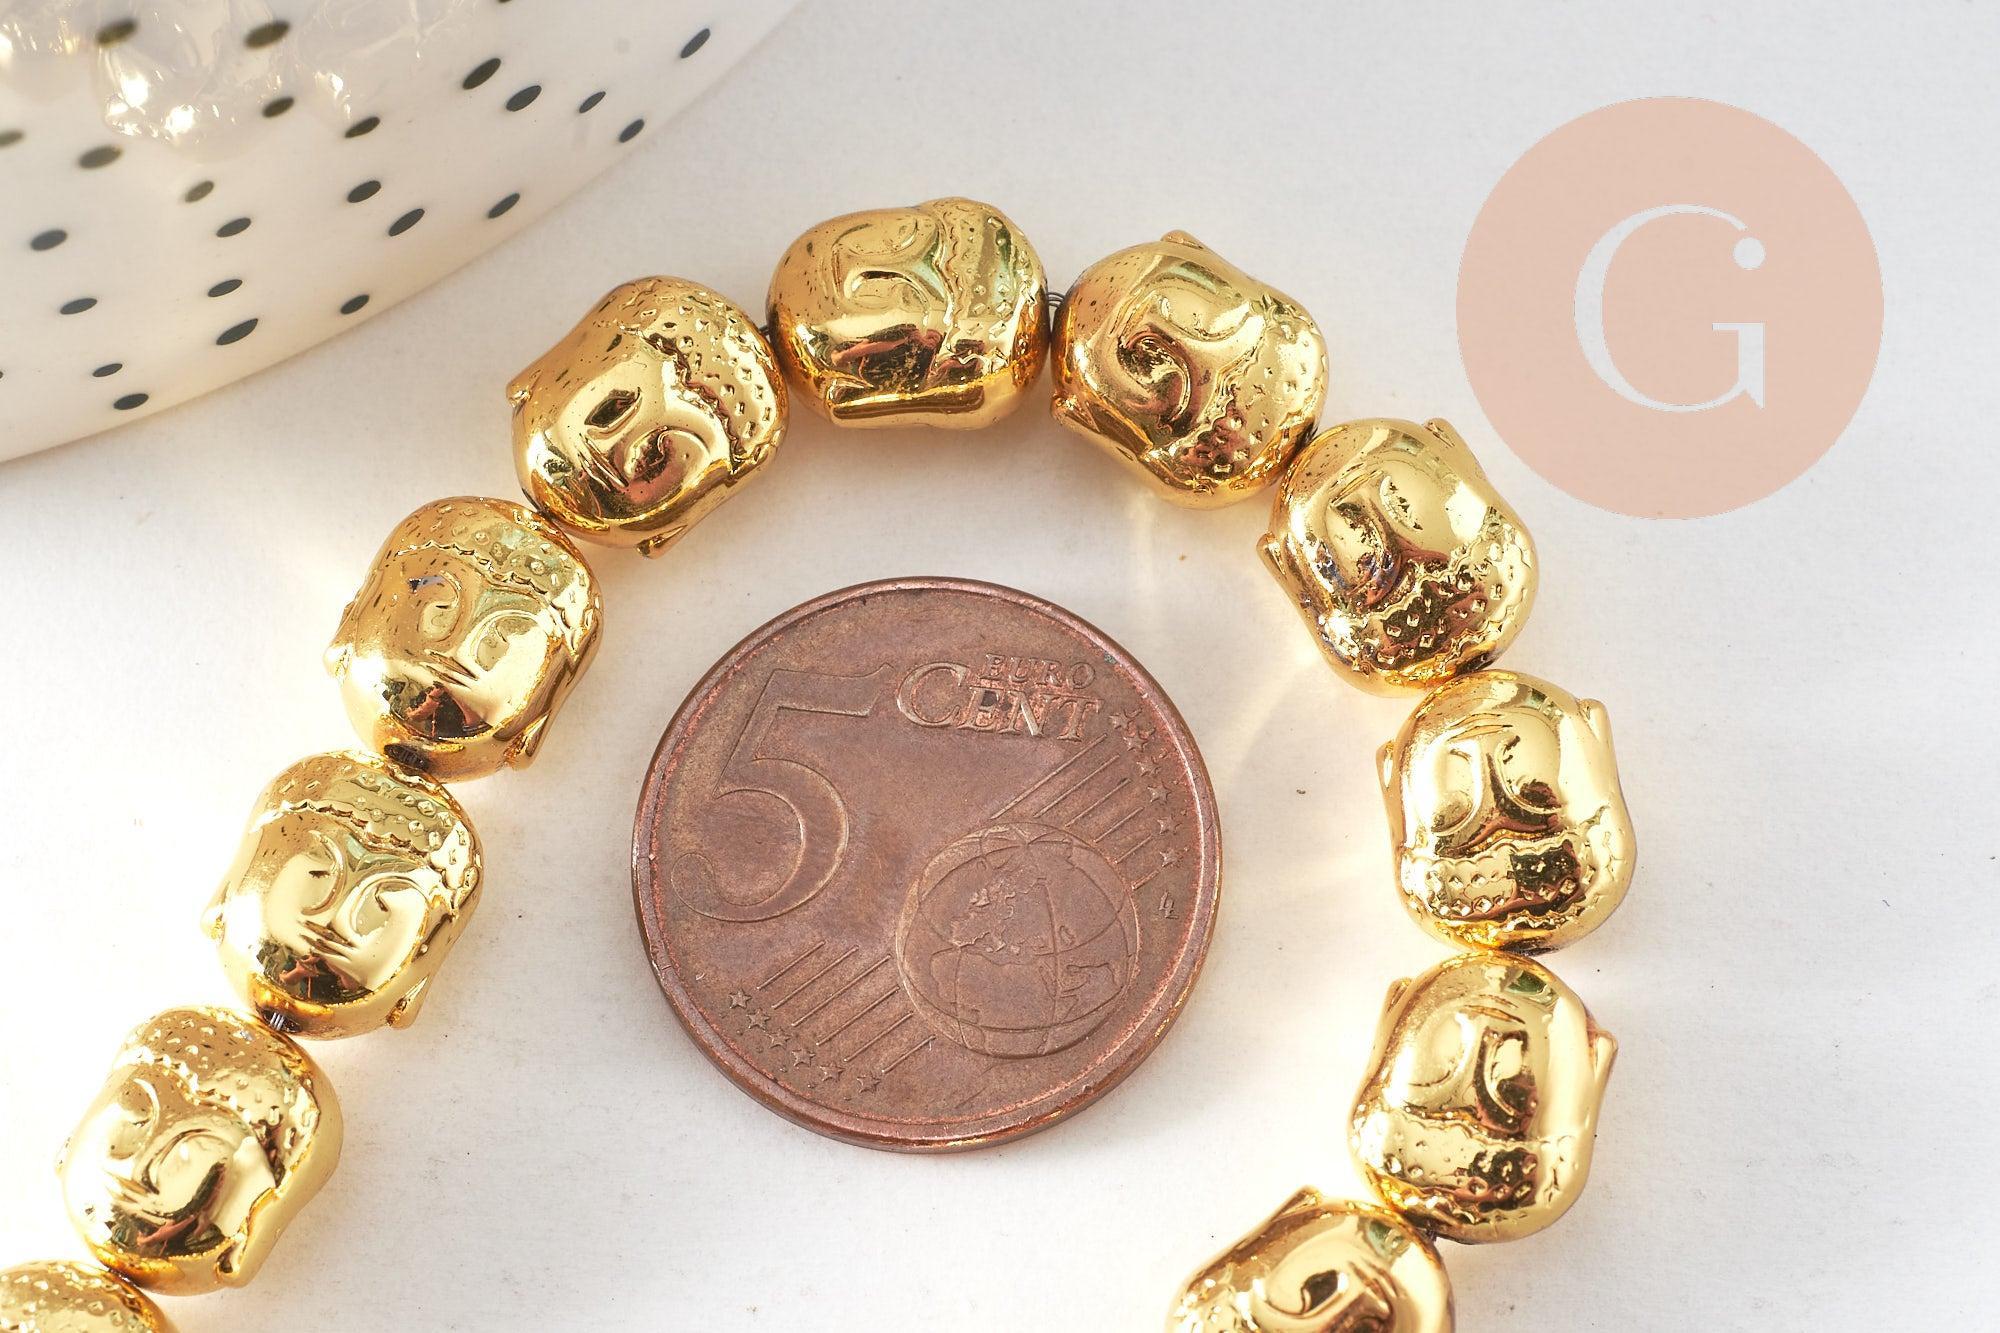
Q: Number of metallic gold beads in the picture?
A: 11